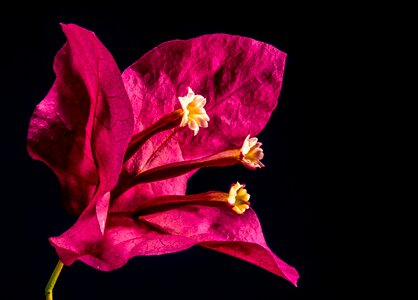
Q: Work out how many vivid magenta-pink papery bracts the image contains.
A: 3